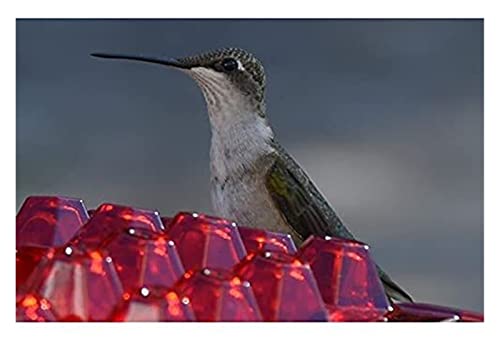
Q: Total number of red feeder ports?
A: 11